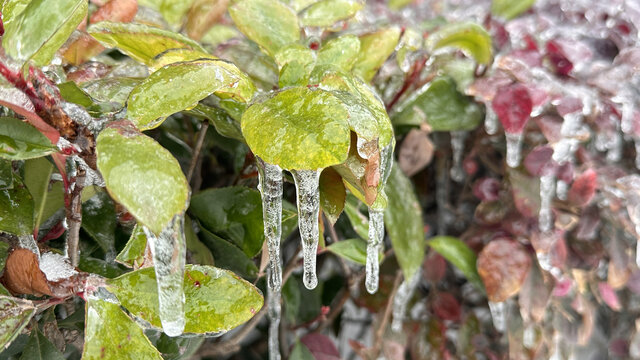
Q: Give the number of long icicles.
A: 4